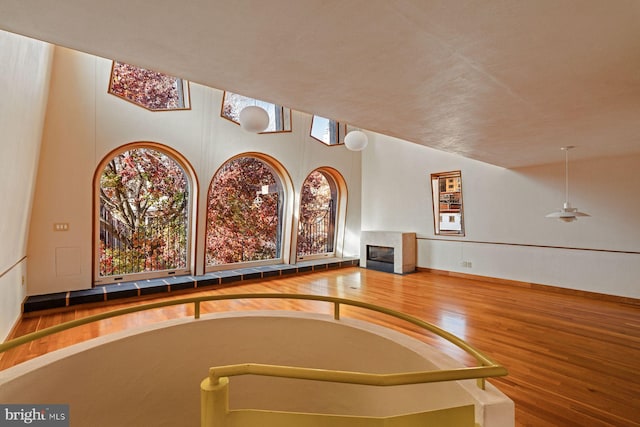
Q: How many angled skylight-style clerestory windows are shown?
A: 3